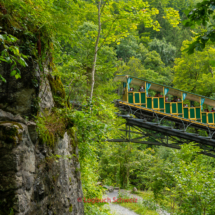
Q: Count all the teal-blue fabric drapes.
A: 5